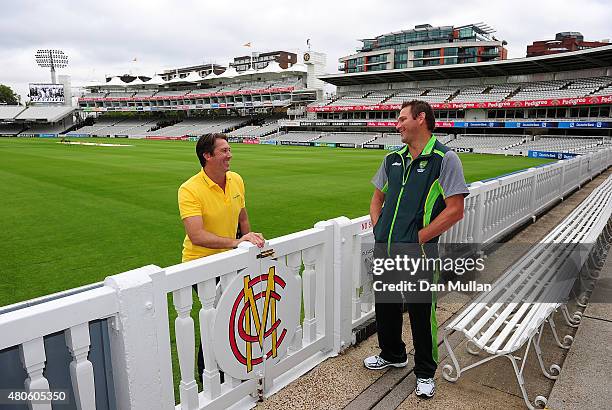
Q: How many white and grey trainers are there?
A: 2